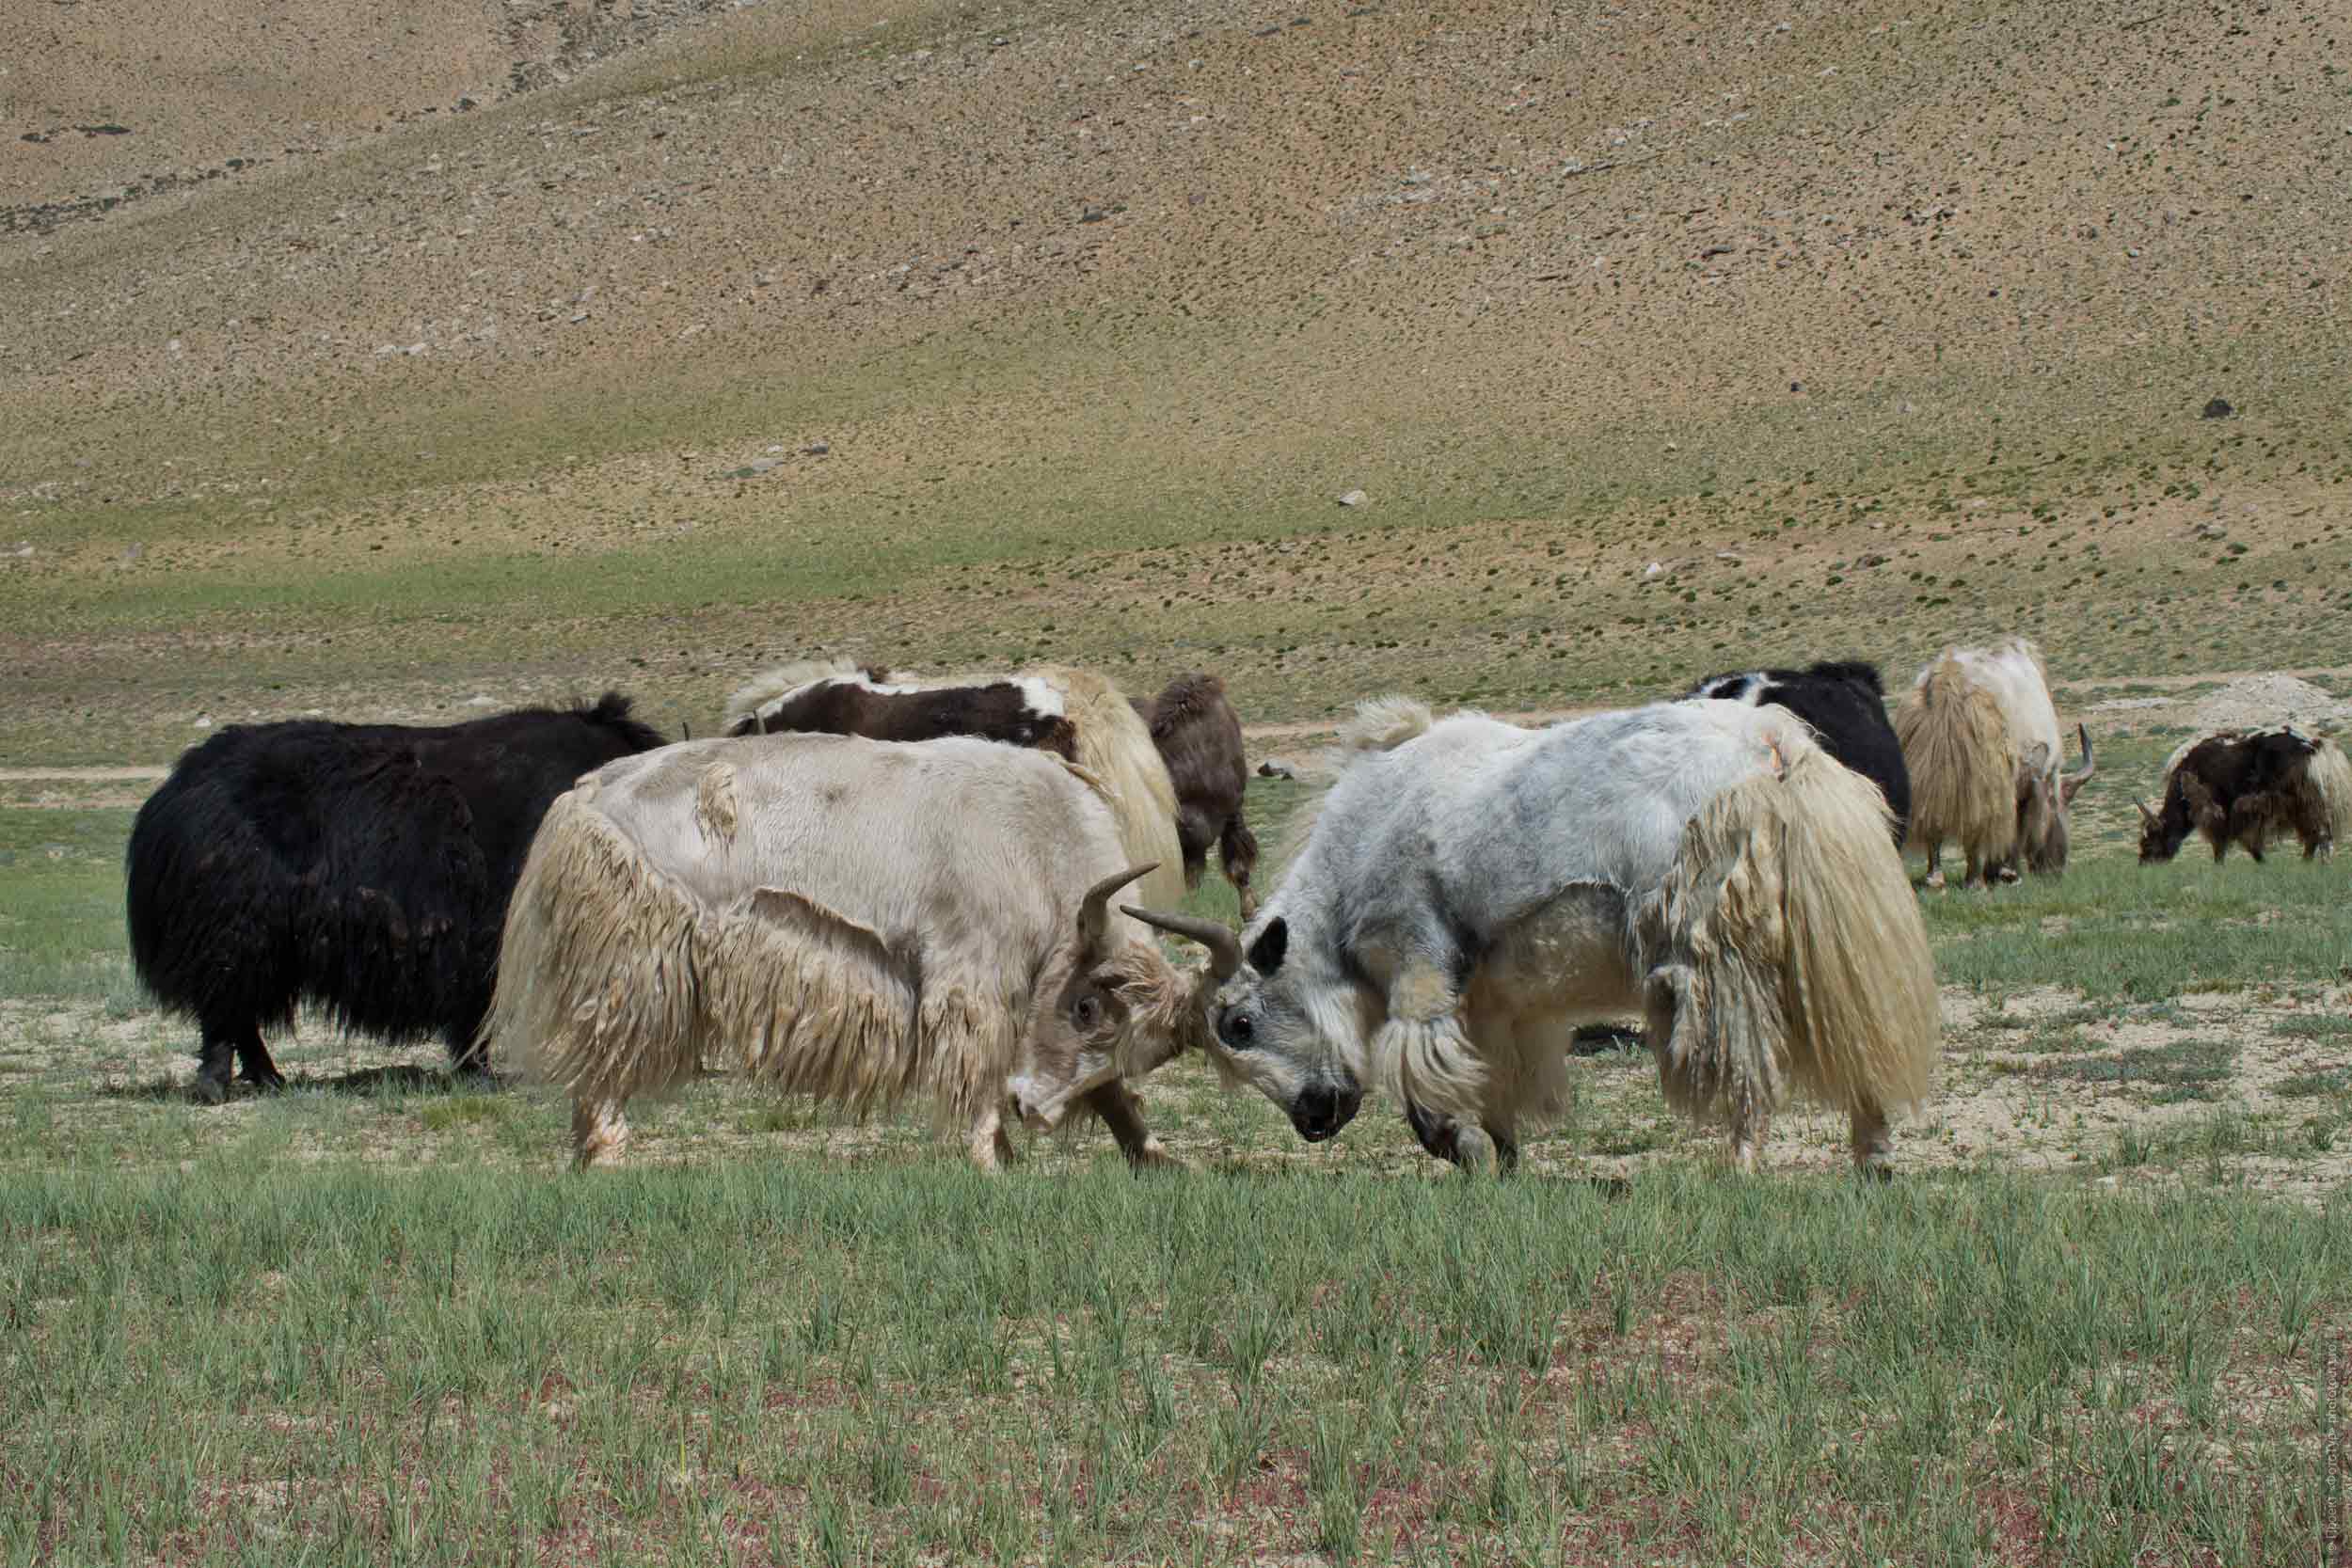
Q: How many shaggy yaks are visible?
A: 8